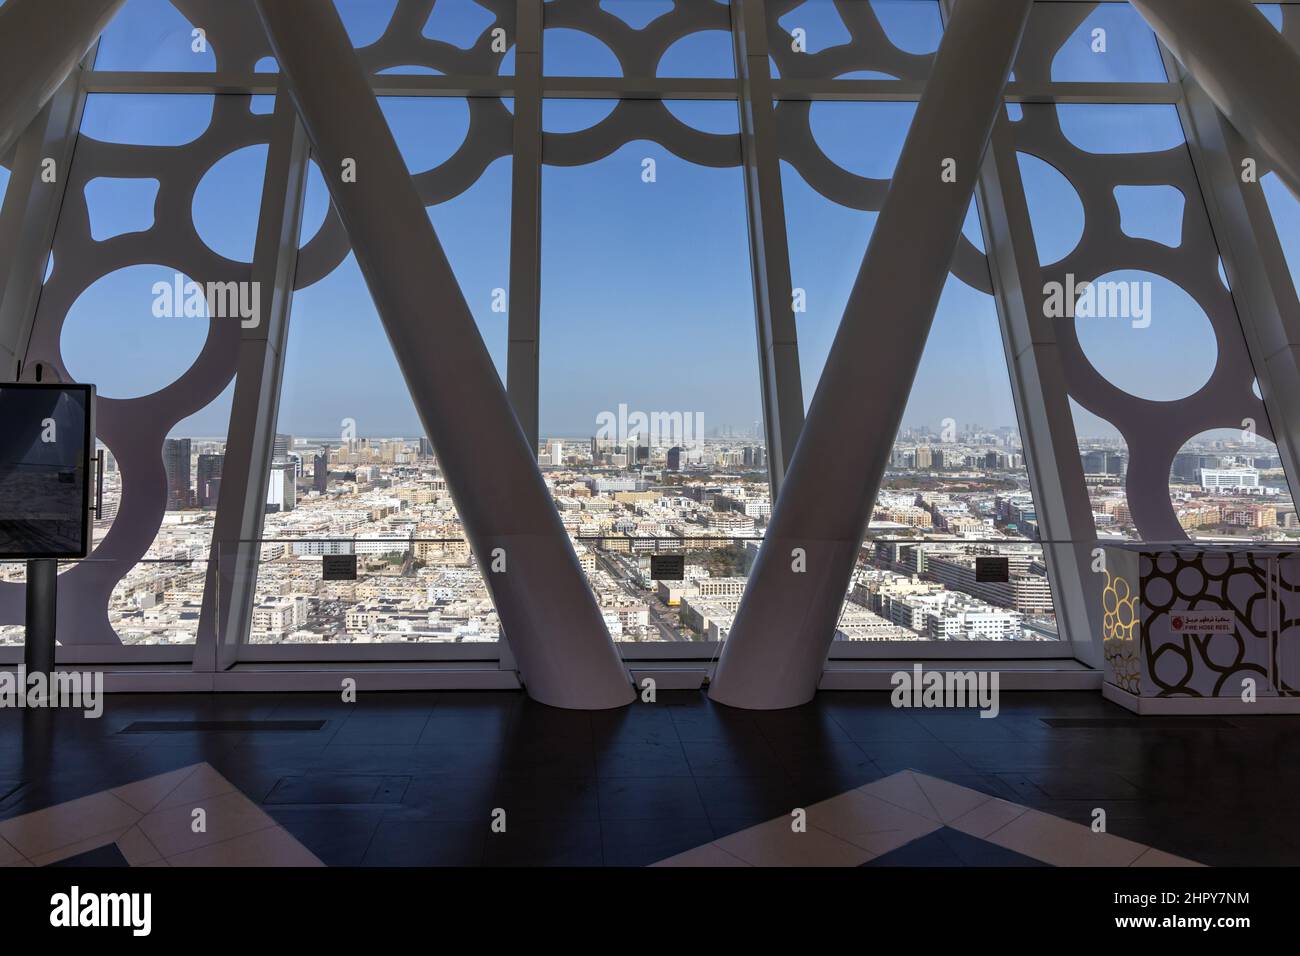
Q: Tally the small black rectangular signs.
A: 3